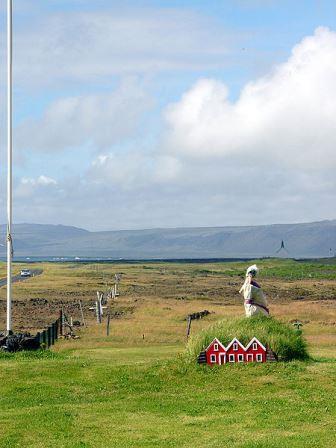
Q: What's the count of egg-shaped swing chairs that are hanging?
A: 0